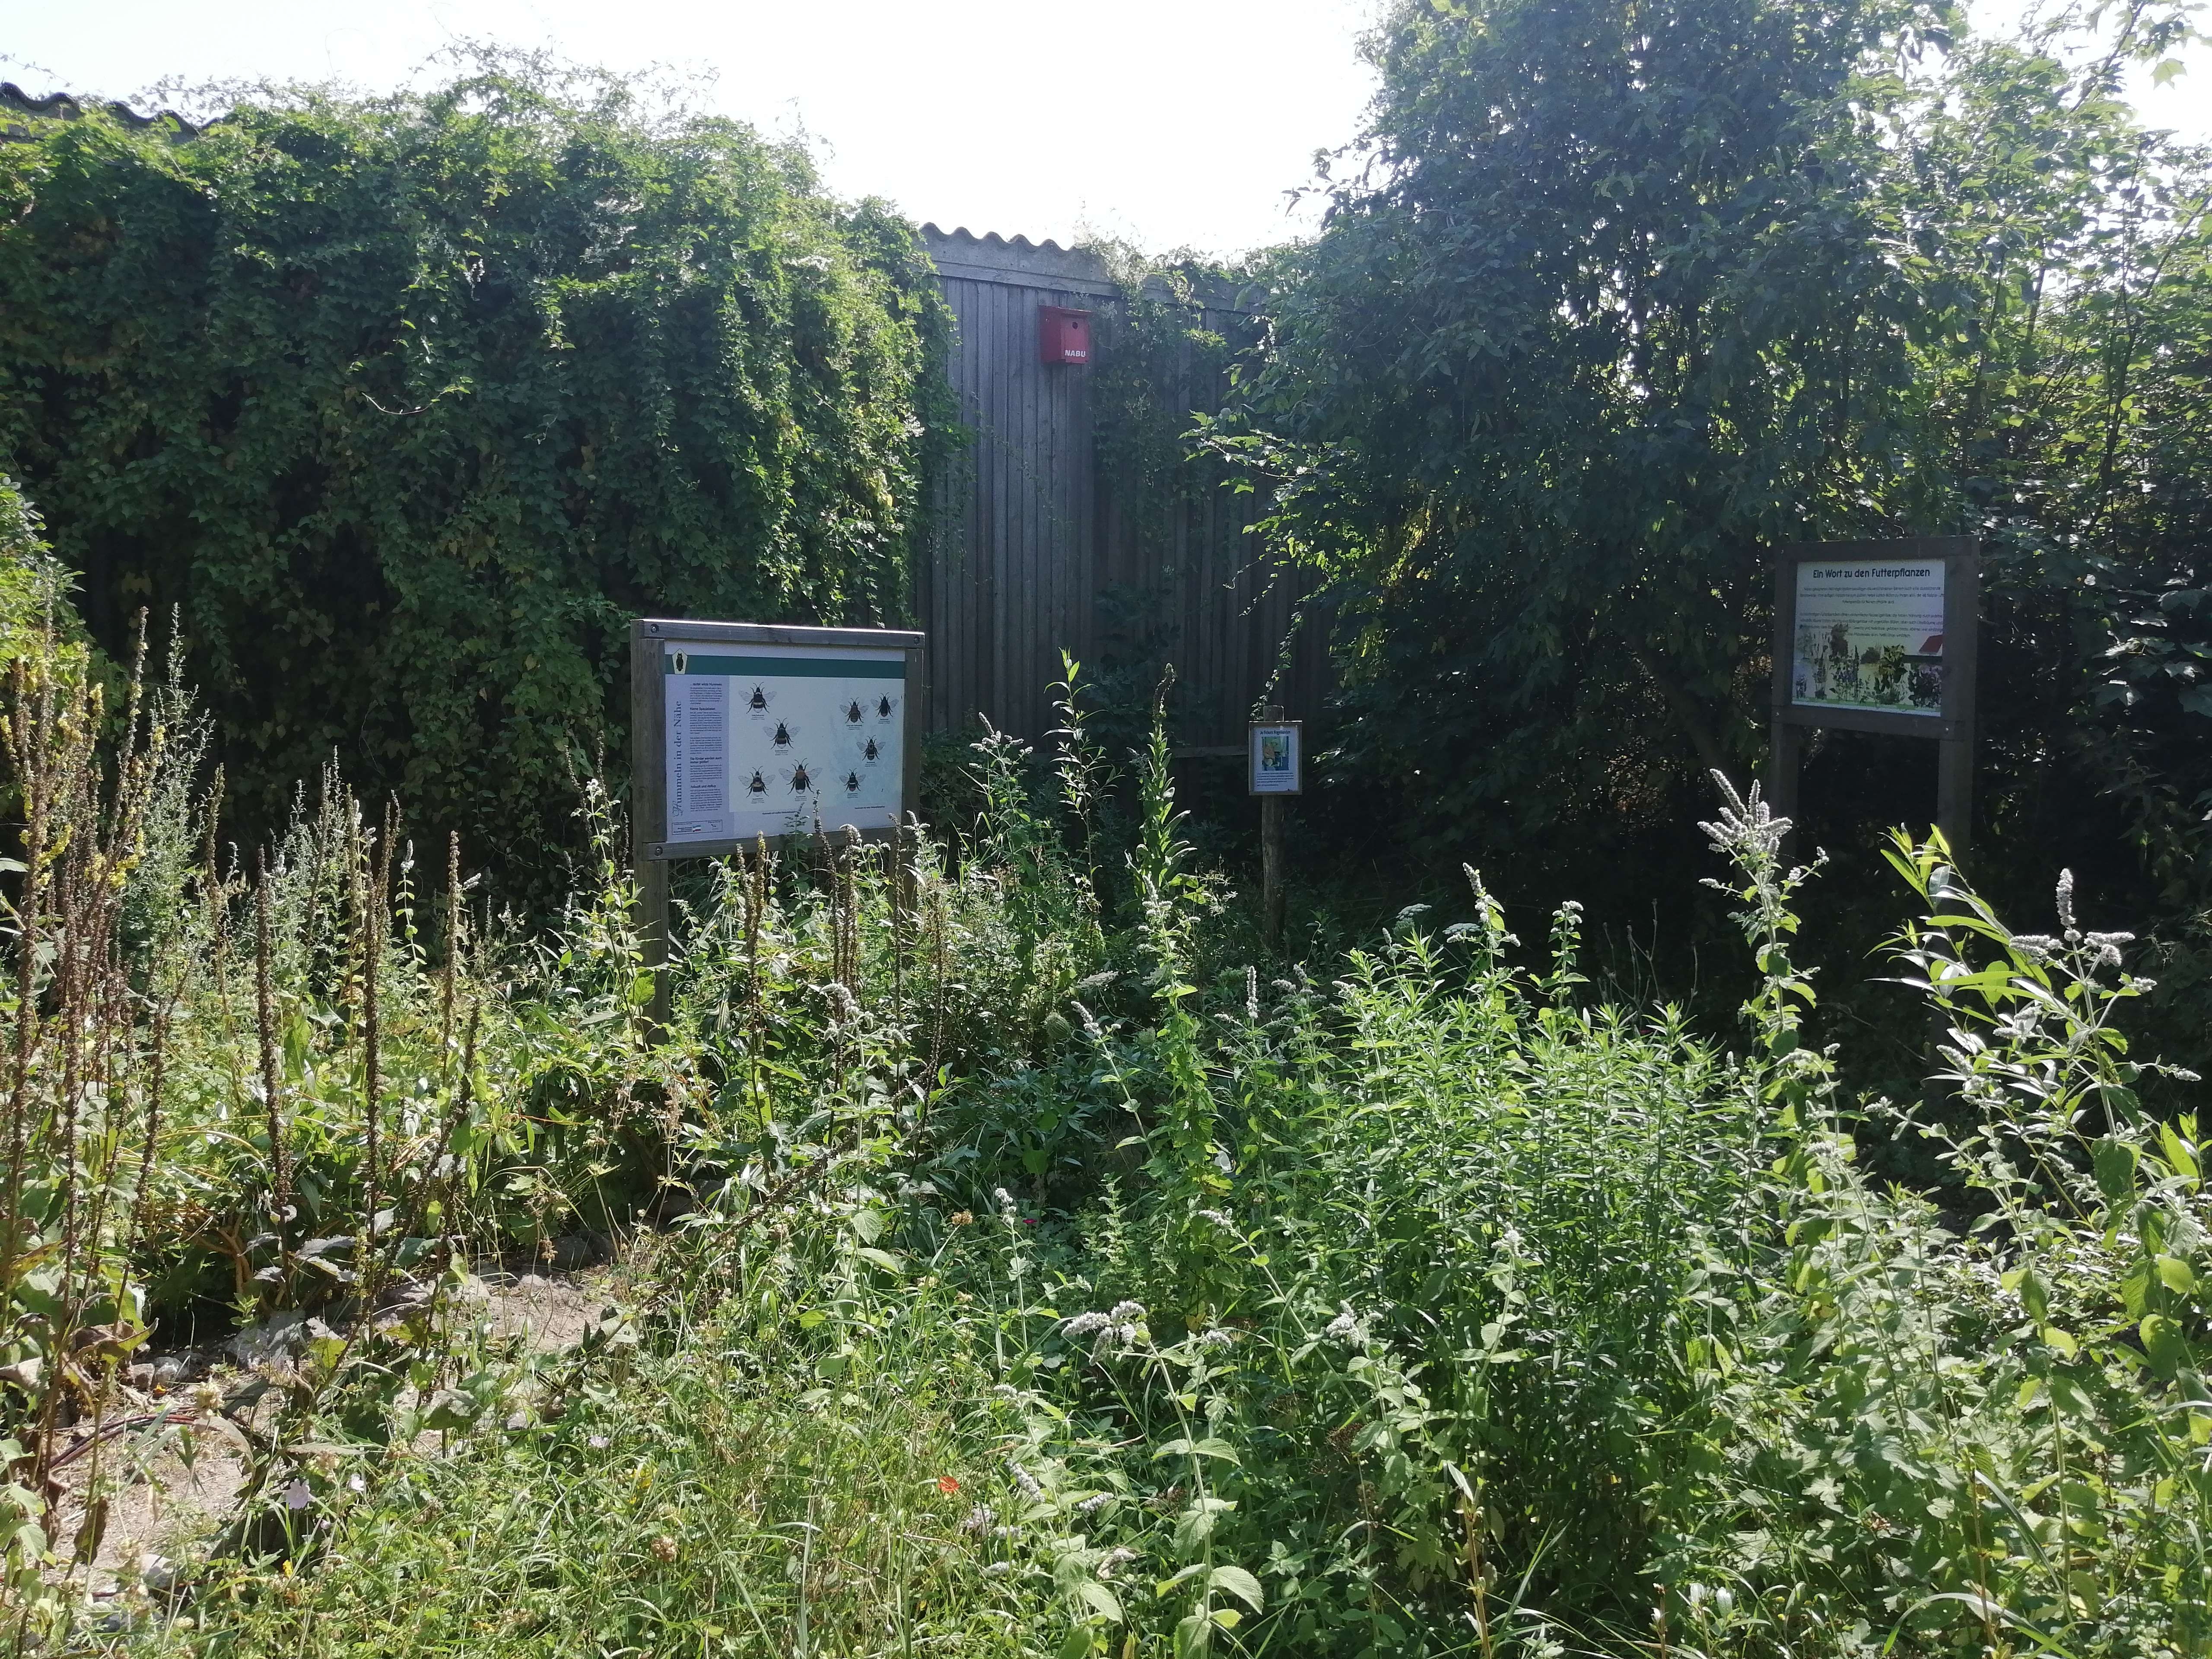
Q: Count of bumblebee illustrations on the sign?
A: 8